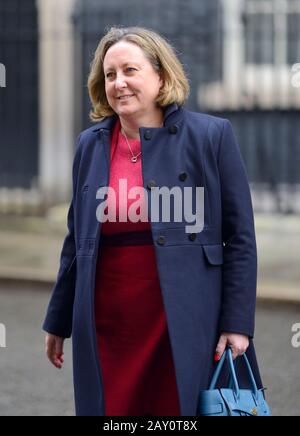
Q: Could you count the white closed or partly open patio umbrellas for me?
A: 0